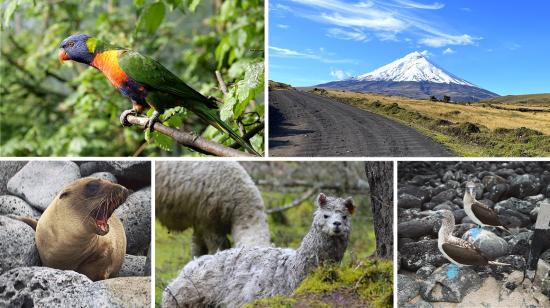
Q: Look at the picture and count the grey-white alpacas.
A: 2